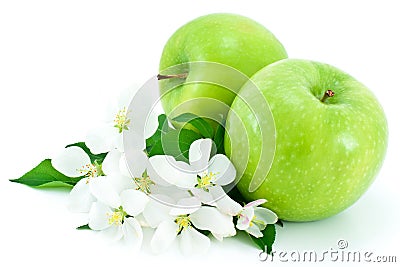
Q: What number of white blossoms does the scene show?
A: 7